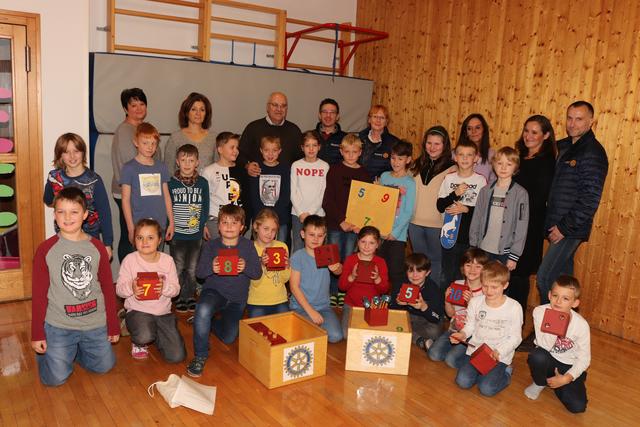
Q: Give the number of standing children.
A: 11